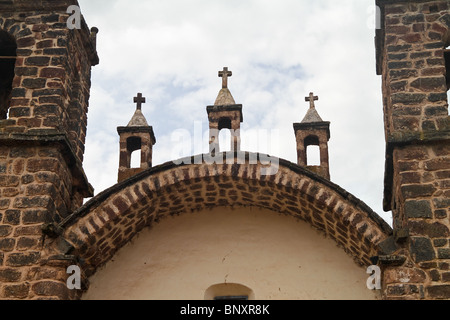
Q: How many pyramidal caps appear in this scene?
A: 3